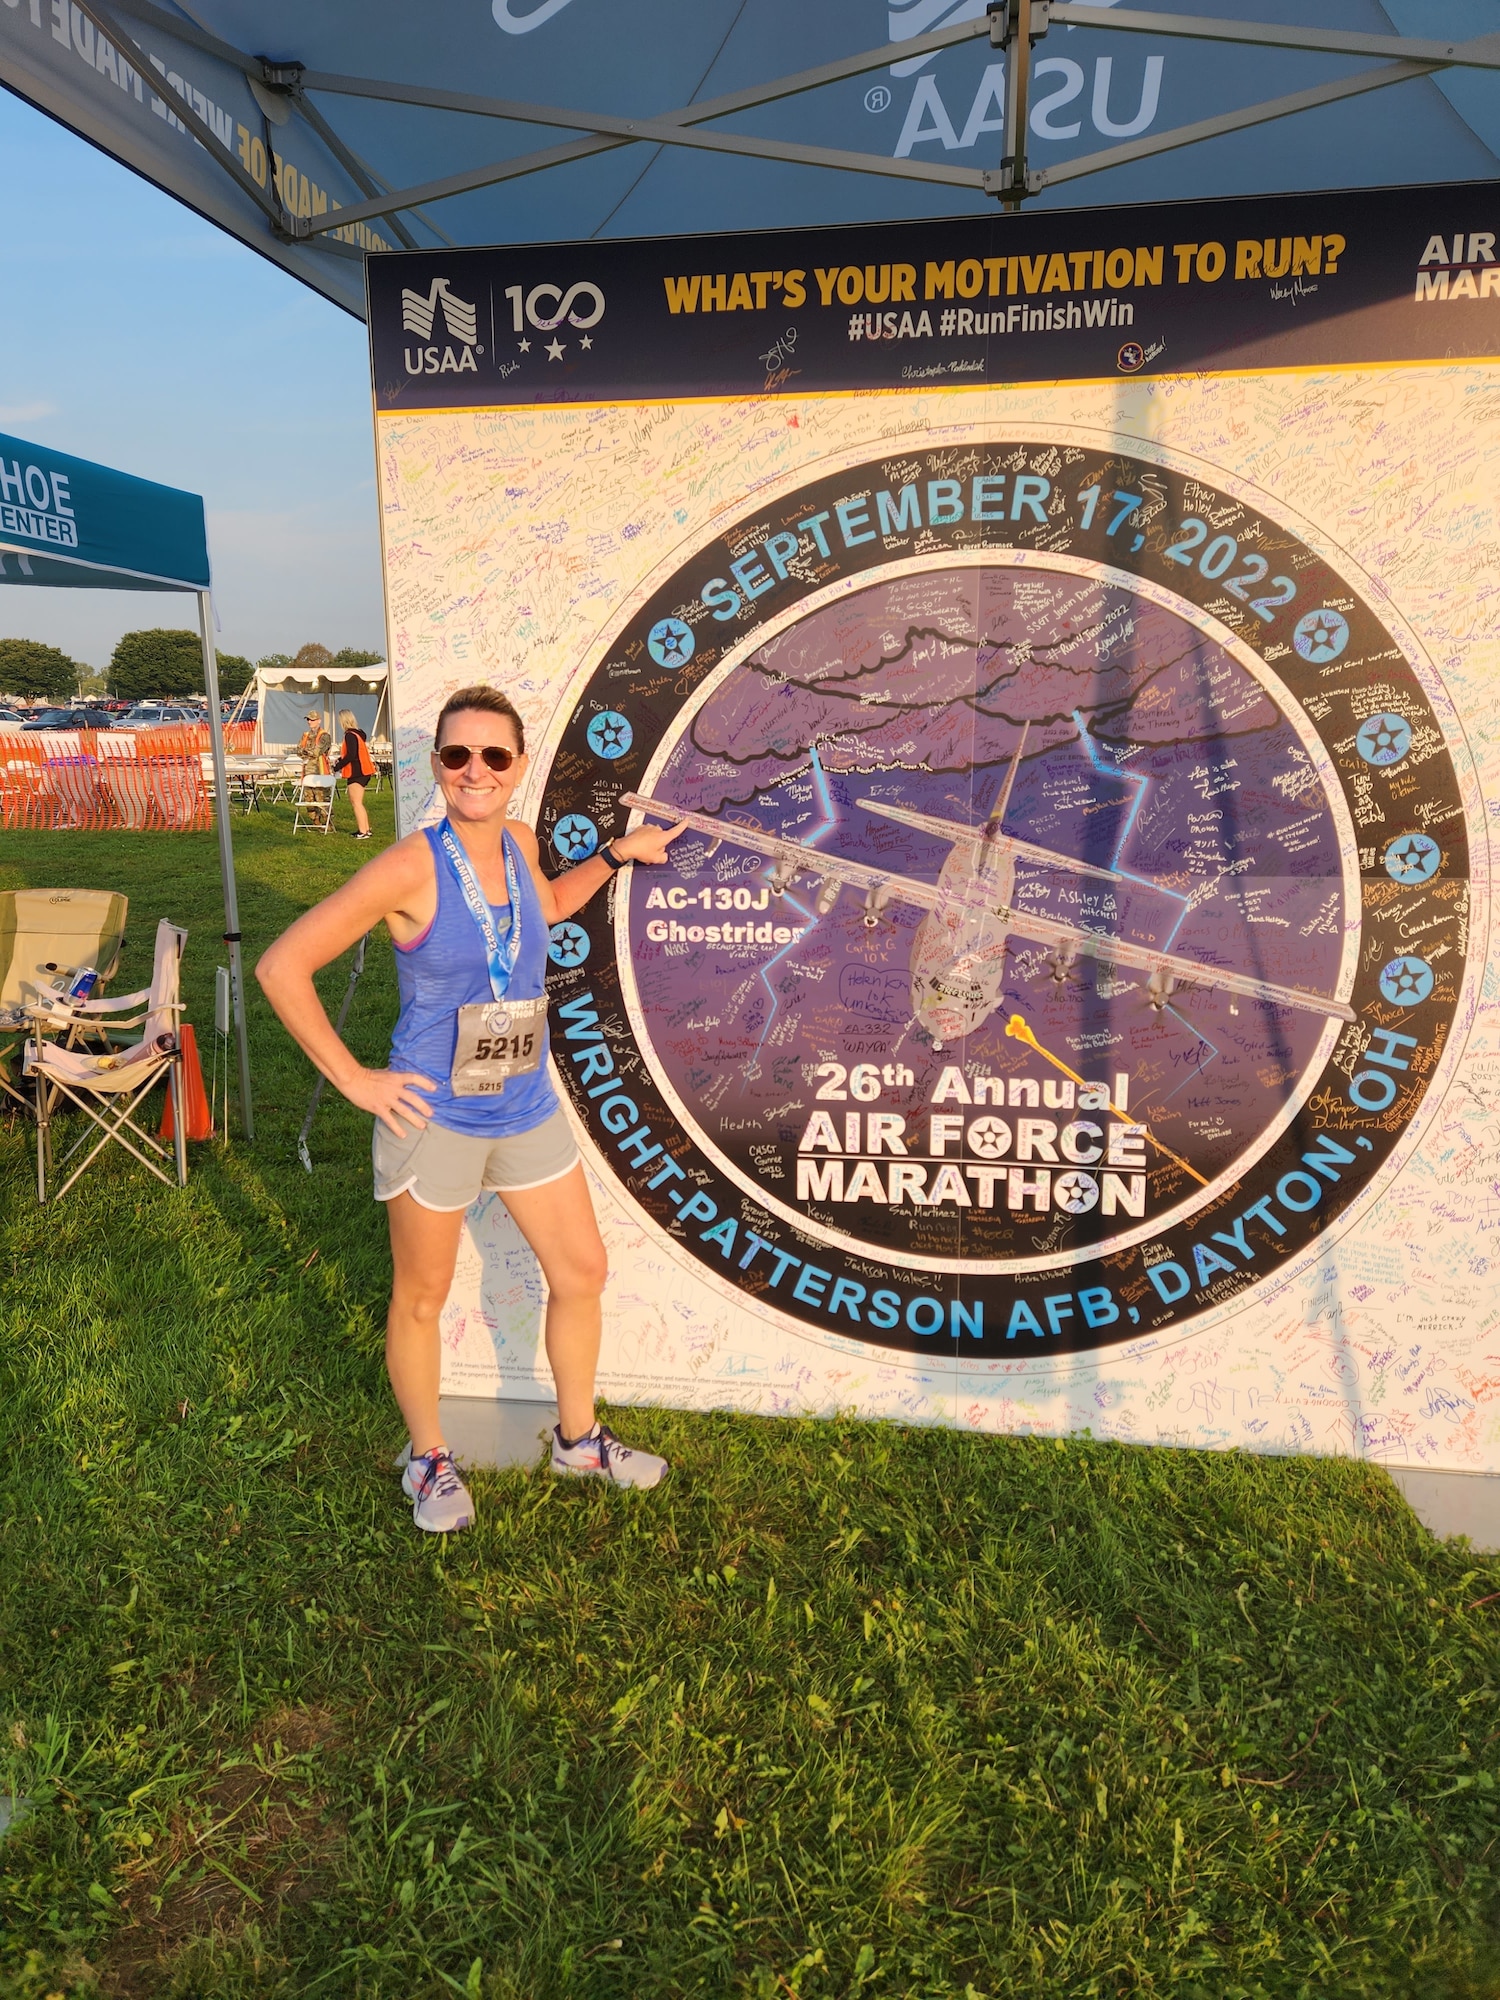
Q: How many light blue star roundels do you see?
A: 8